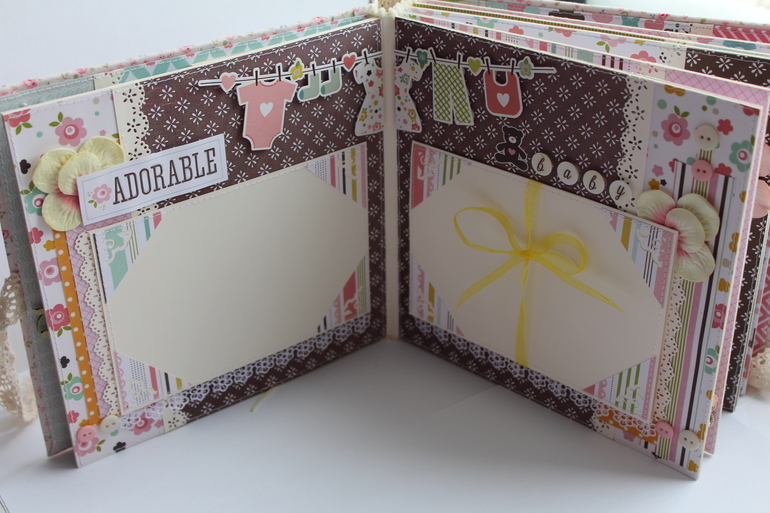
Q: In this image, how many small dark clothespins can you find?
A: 10